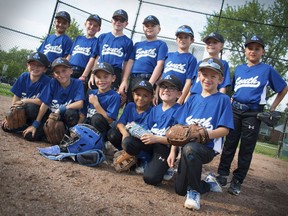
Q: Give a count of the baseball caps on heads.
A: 13